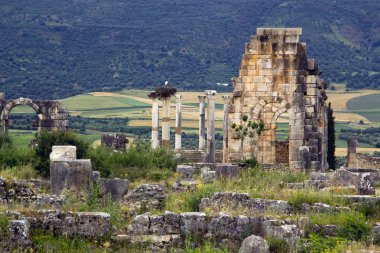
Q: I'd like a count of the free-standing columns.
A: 6